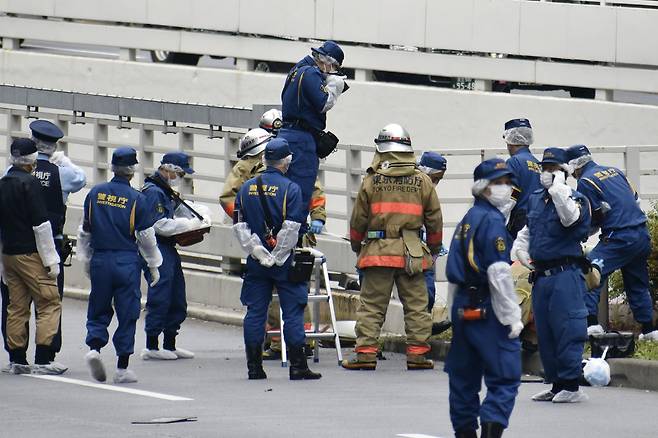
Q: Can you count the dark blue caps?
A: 11